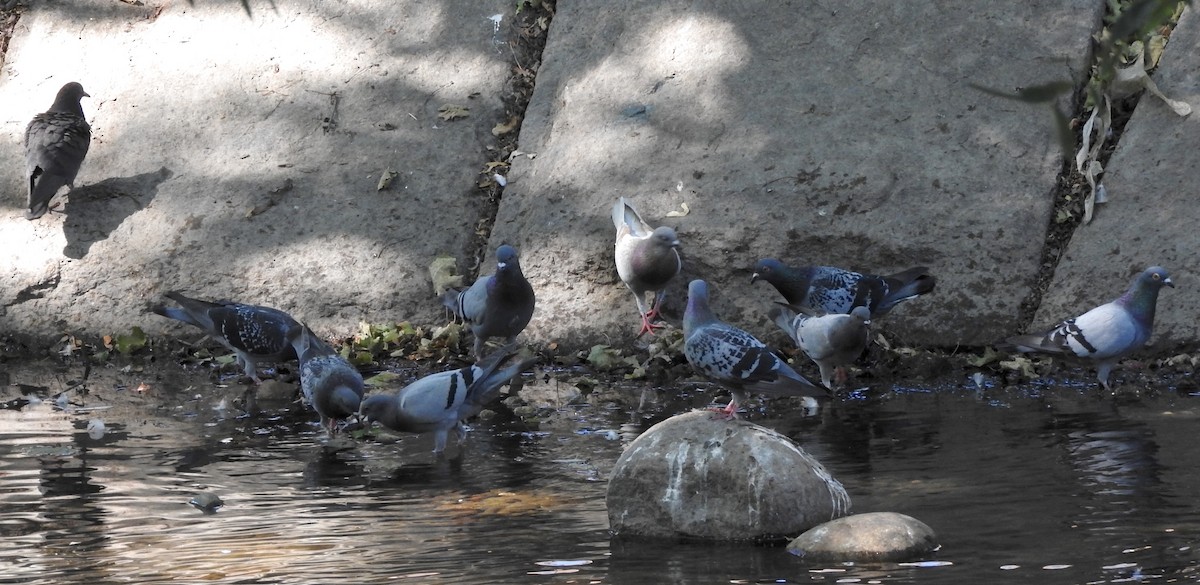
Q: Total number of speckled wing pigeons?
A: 4